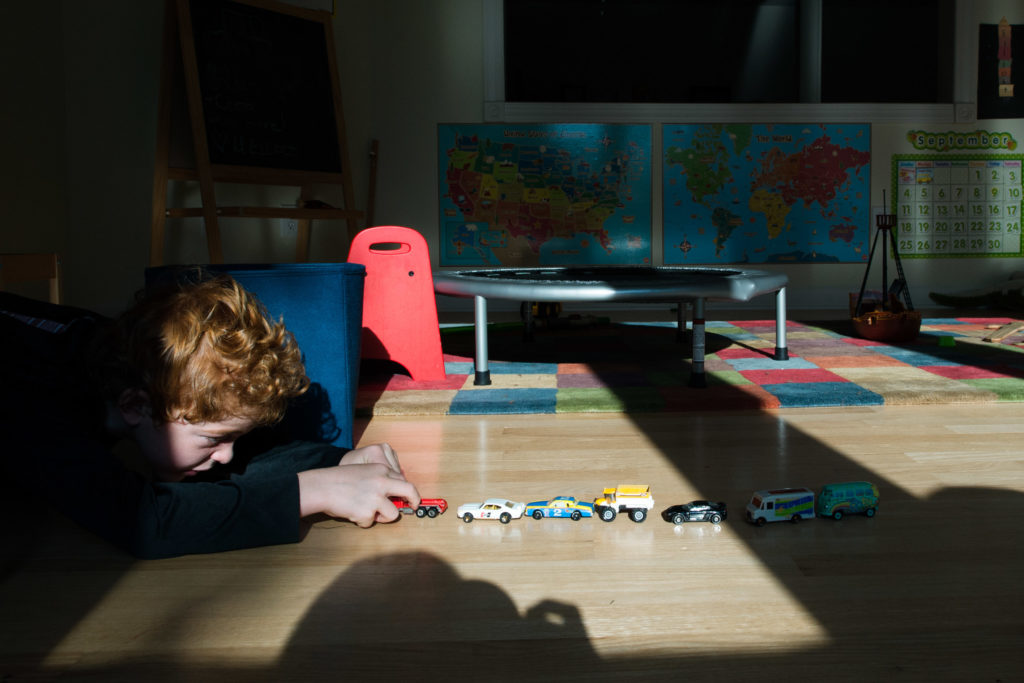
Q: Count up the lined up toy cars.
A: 7